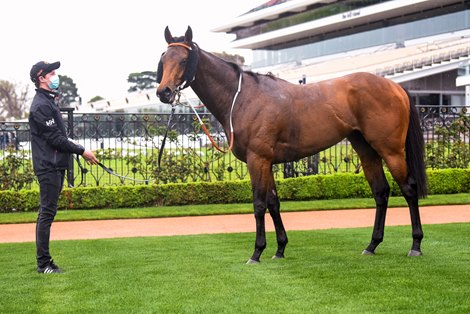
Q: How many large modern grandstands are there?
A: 1